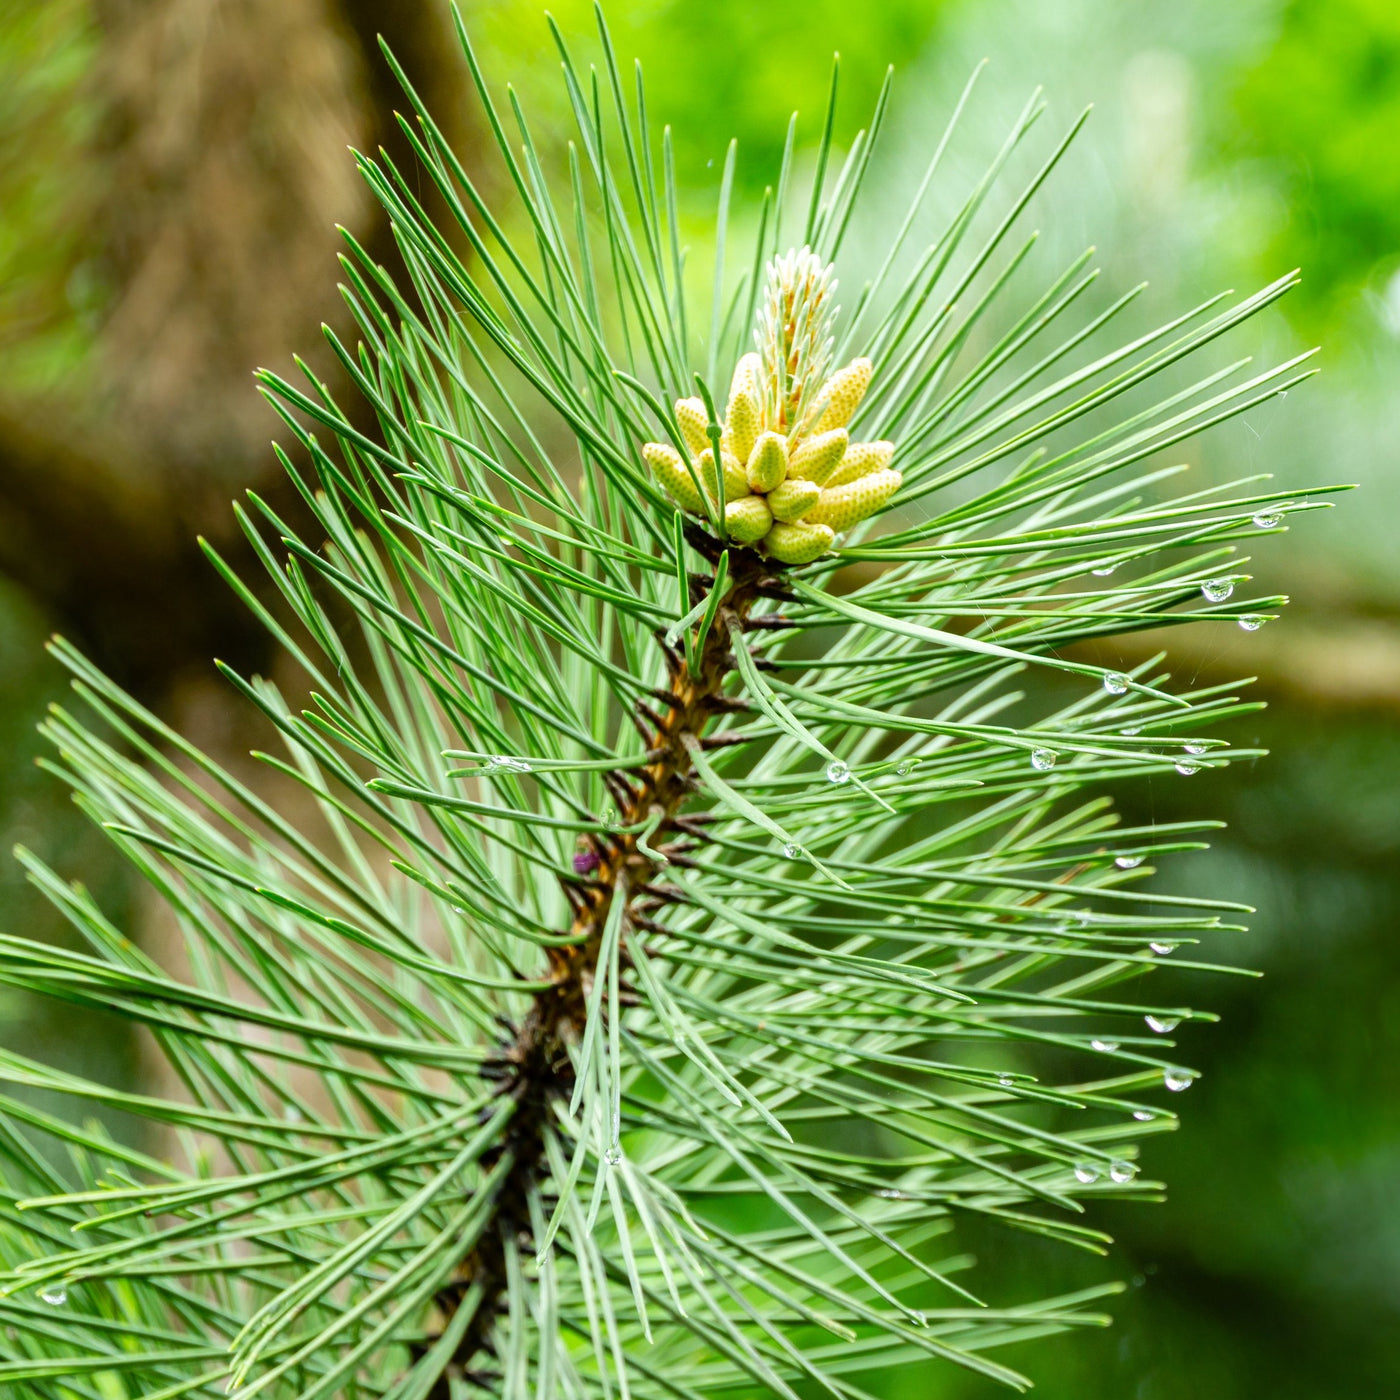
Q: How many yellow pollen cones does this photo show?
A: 13